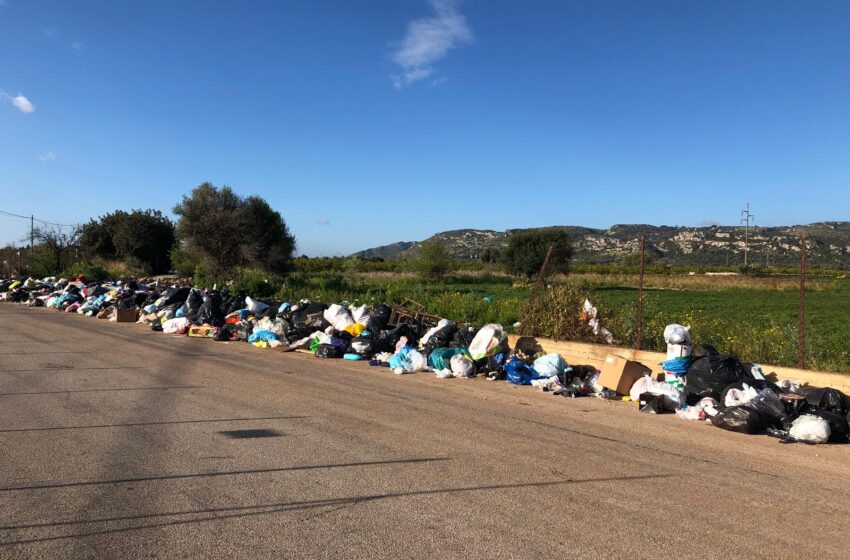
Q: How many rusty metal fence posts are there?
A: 3